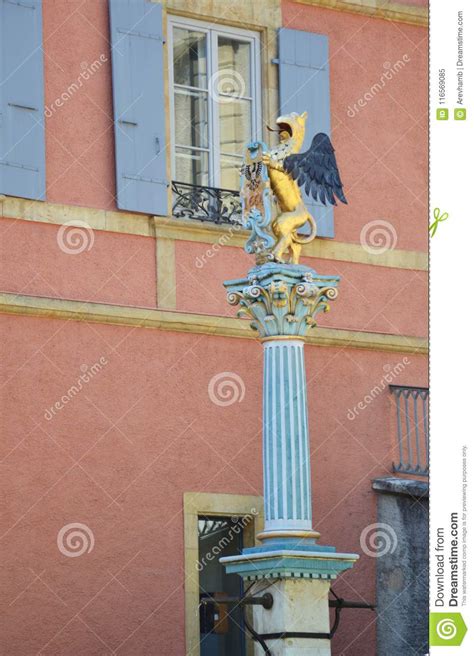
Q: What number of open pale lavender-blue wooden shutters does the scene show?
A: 3